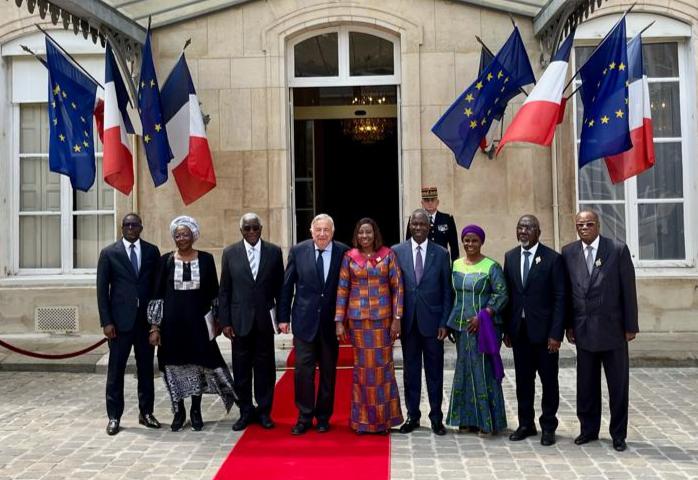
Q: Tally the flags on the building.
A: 10